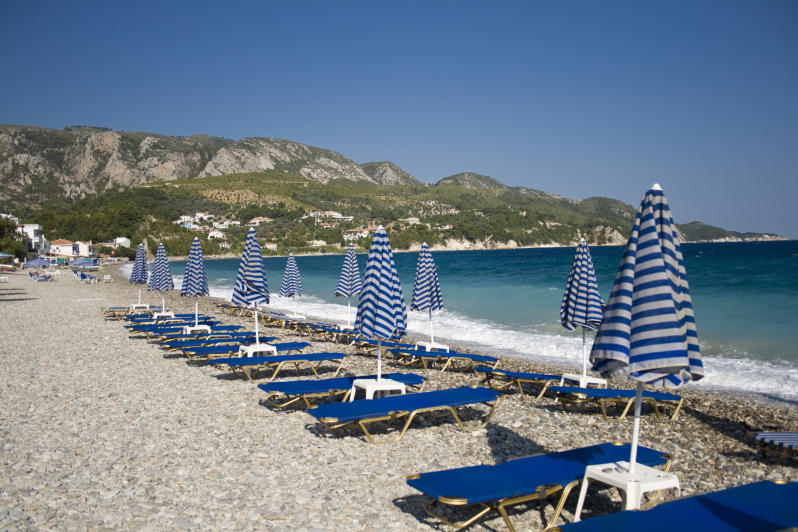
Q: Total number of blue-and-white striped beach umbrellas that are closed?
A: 10